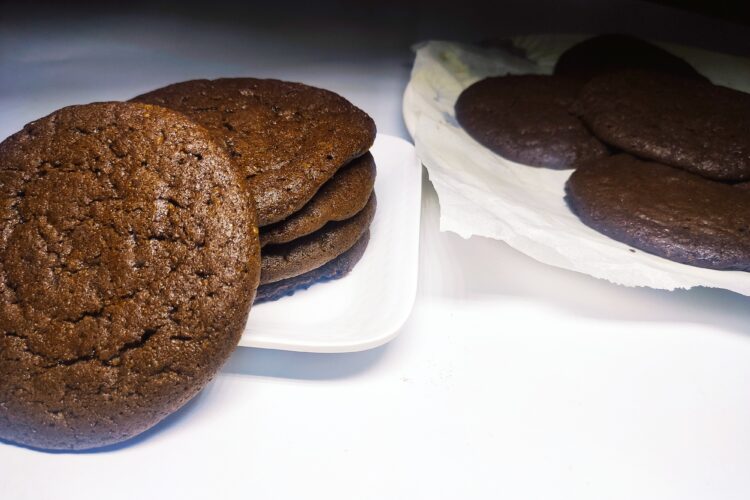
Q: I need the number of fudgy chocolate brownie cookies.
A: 9